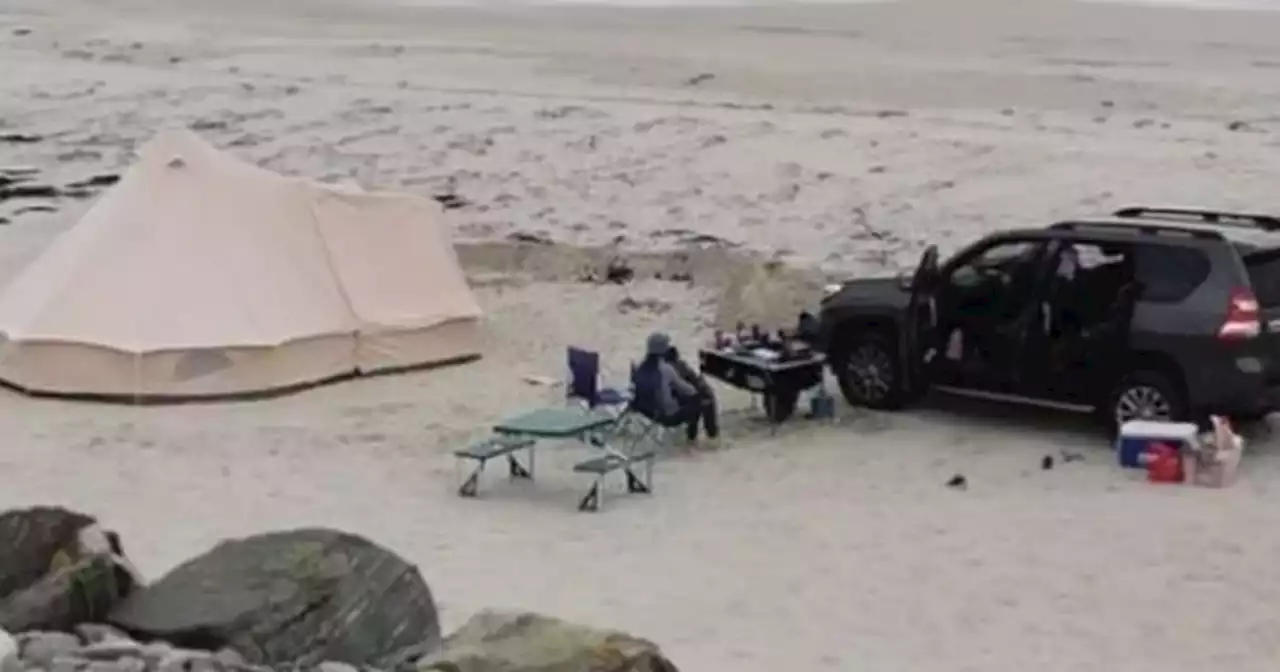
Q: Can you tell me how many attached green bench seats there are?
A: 2